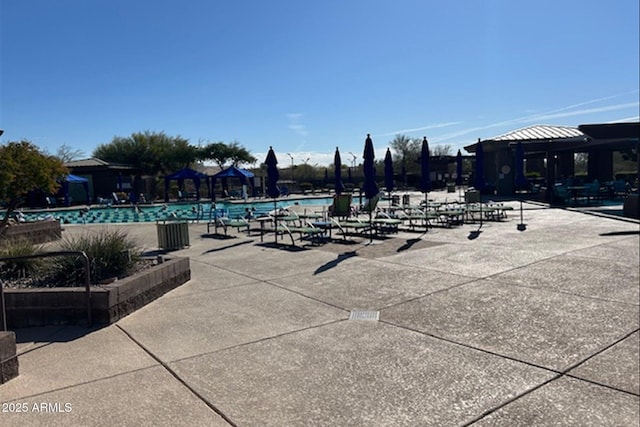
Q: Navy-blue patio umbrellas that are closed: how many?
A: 8